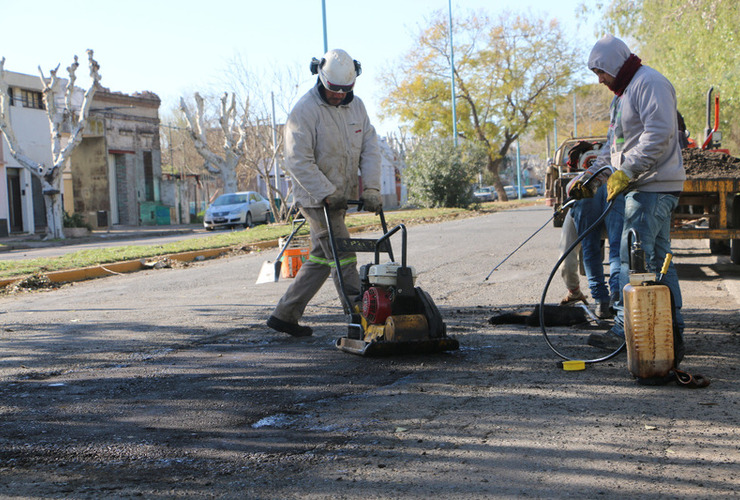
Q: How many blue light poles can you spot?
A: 5